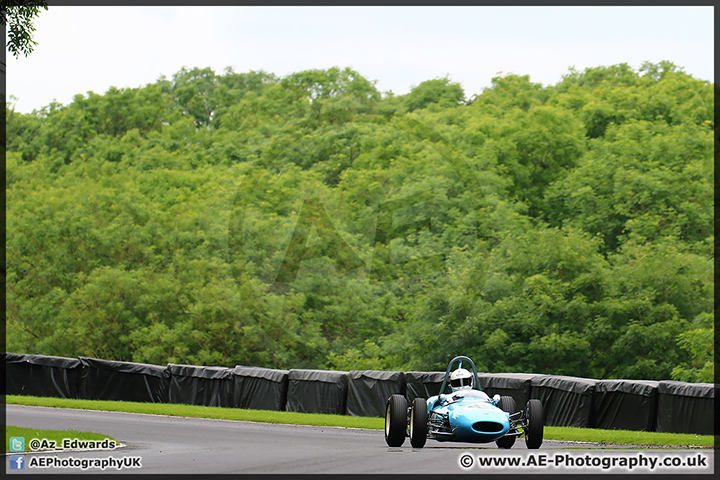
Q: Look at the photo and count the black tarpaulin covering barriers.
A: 11